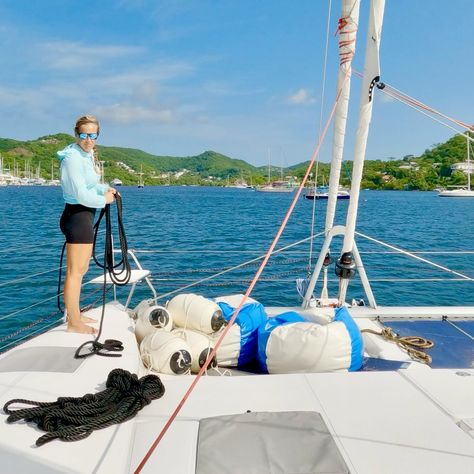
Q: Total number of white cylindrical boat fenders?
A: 4